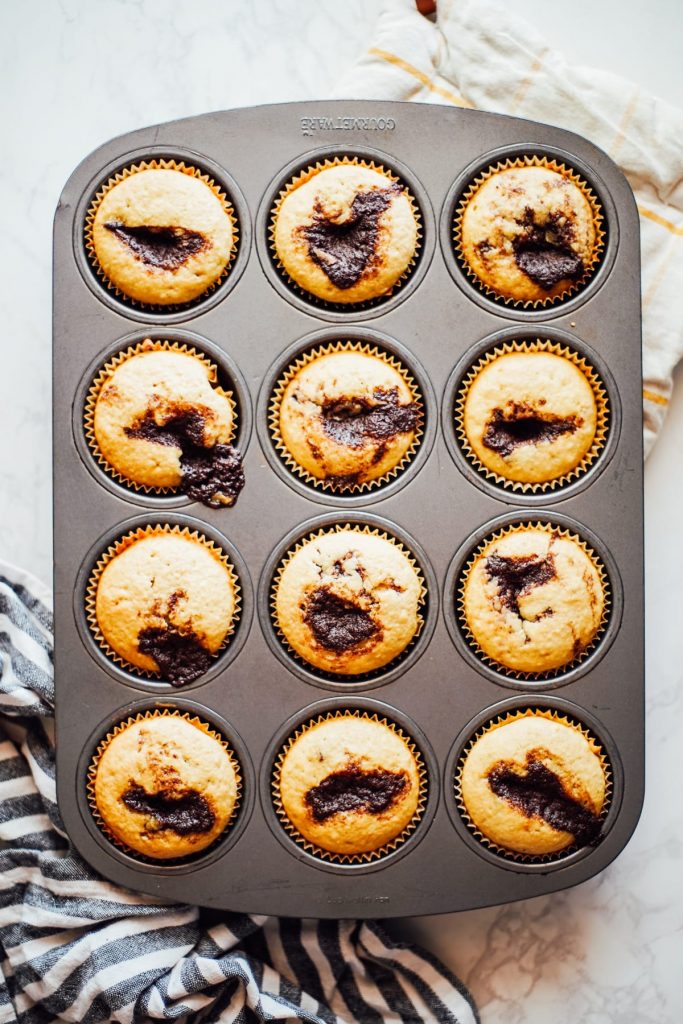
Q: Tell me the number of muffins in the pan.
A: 12